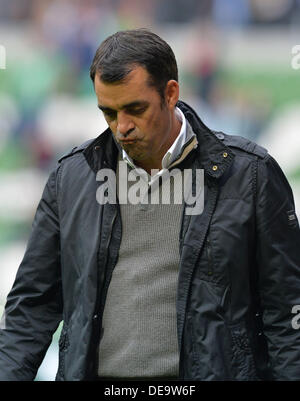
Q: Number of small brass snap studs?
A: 2